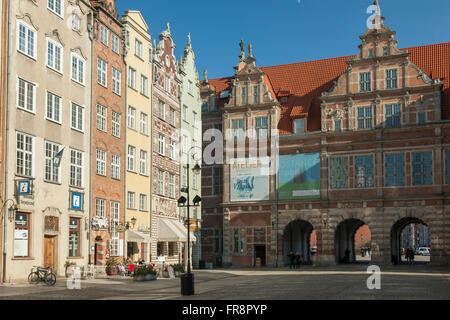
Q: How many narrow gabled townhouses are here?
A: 5